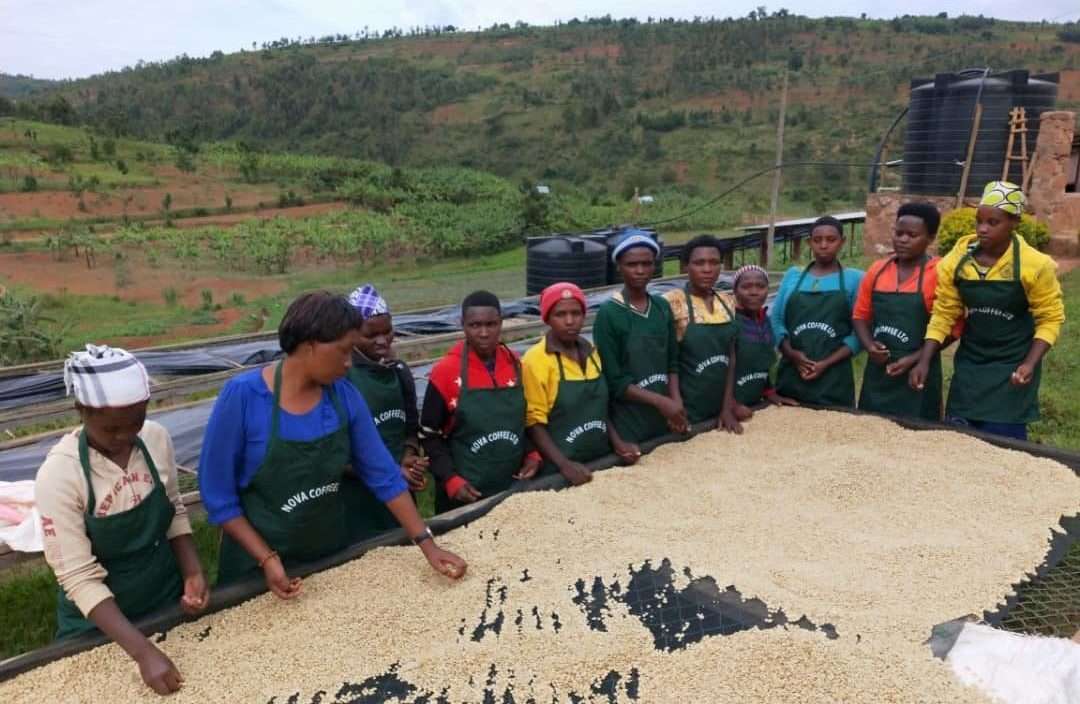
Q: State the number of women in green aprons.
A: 11